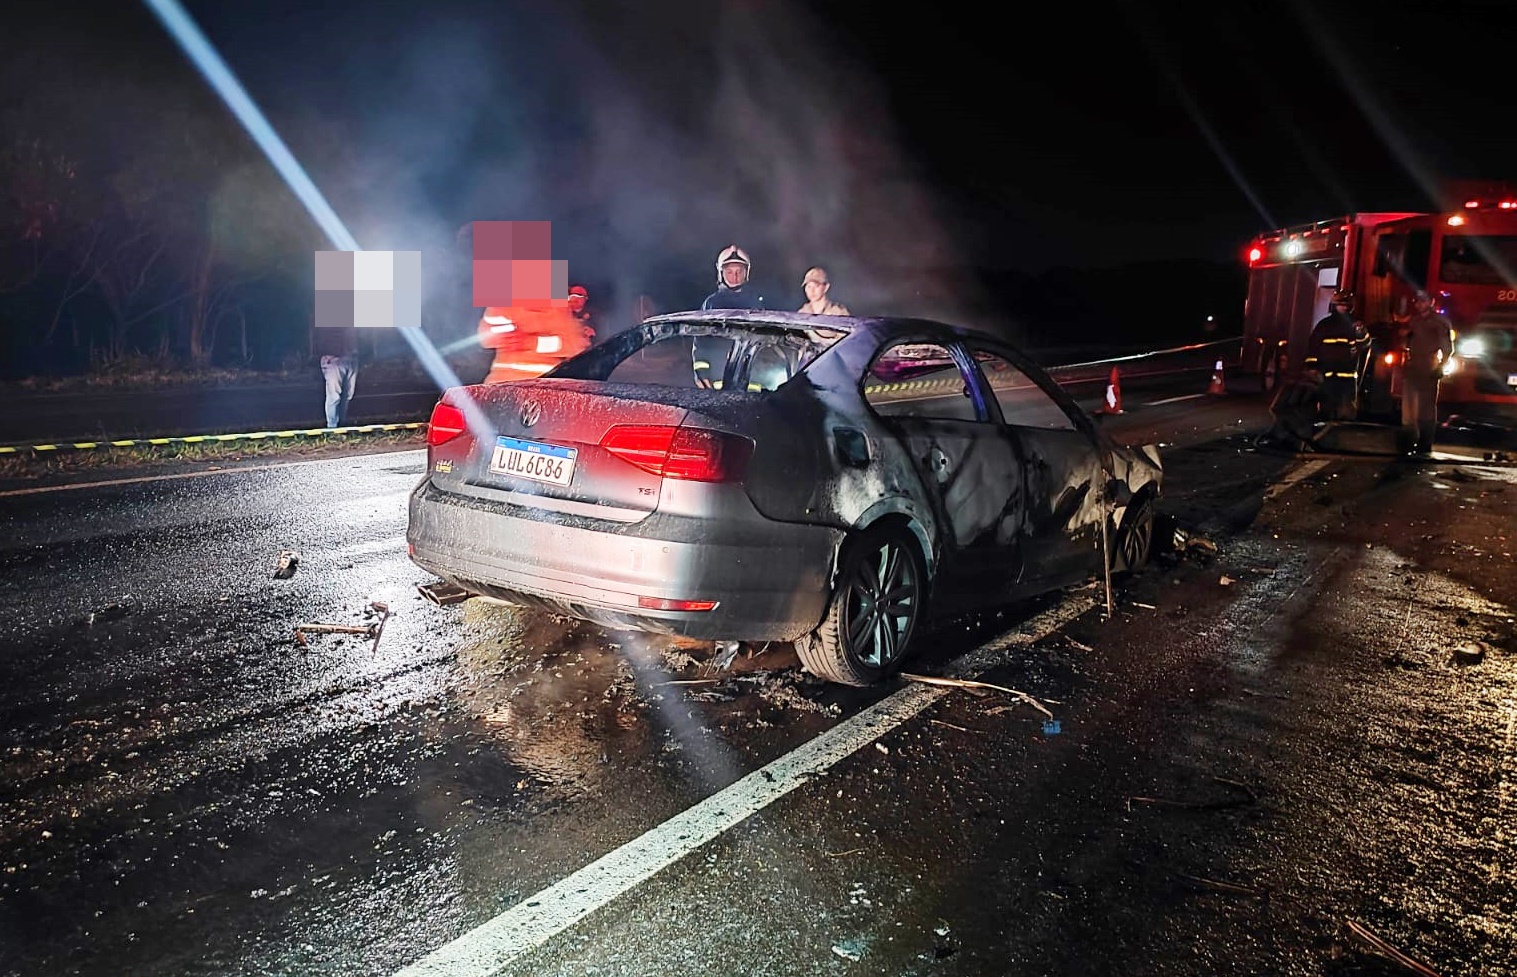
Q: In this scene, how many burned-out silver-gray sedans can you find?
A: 1